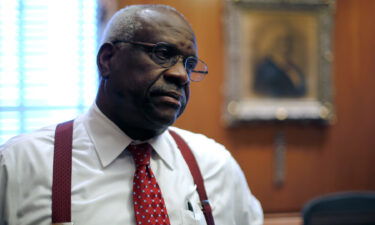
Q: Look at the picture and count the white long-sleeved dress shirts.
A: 1